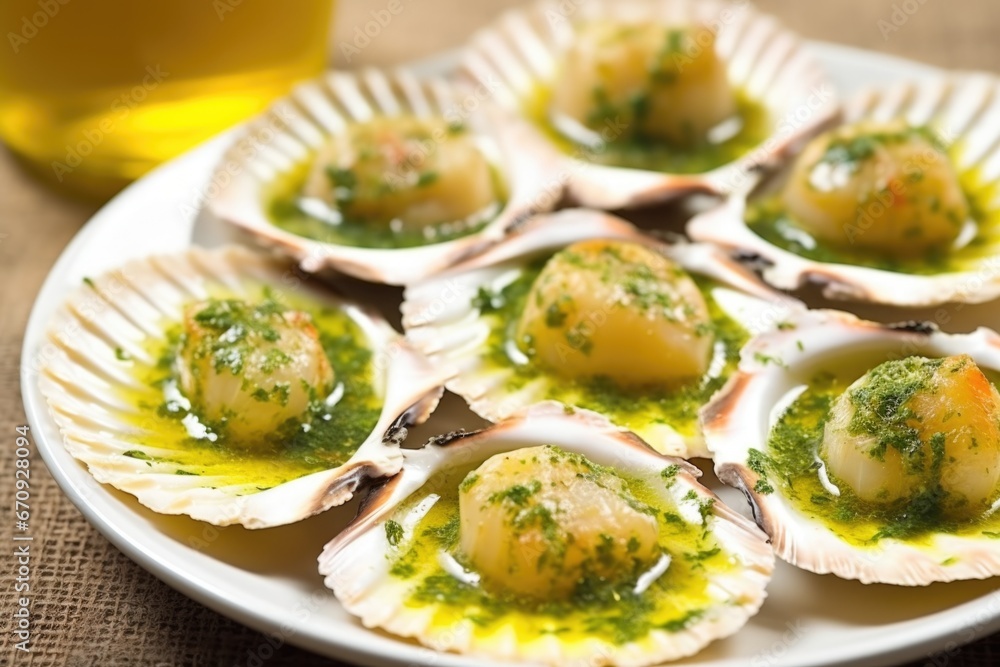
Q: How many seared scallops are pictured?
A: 7